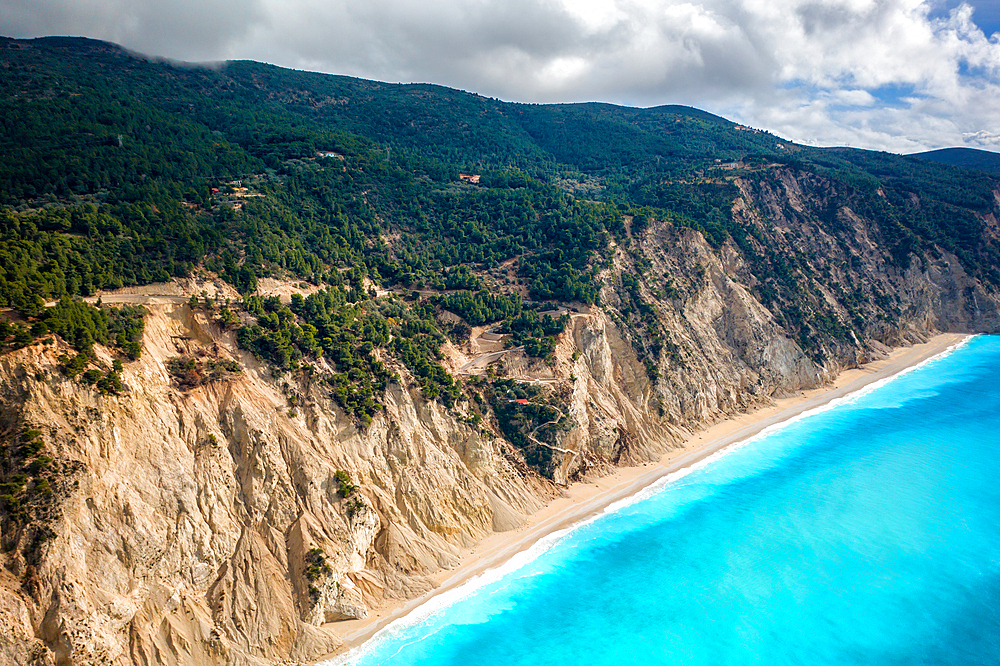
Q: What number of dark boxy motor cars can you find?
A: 0